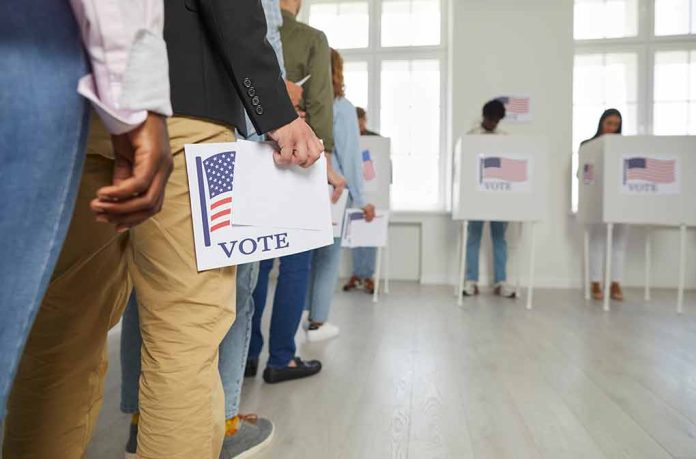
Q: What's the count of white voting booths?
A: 3